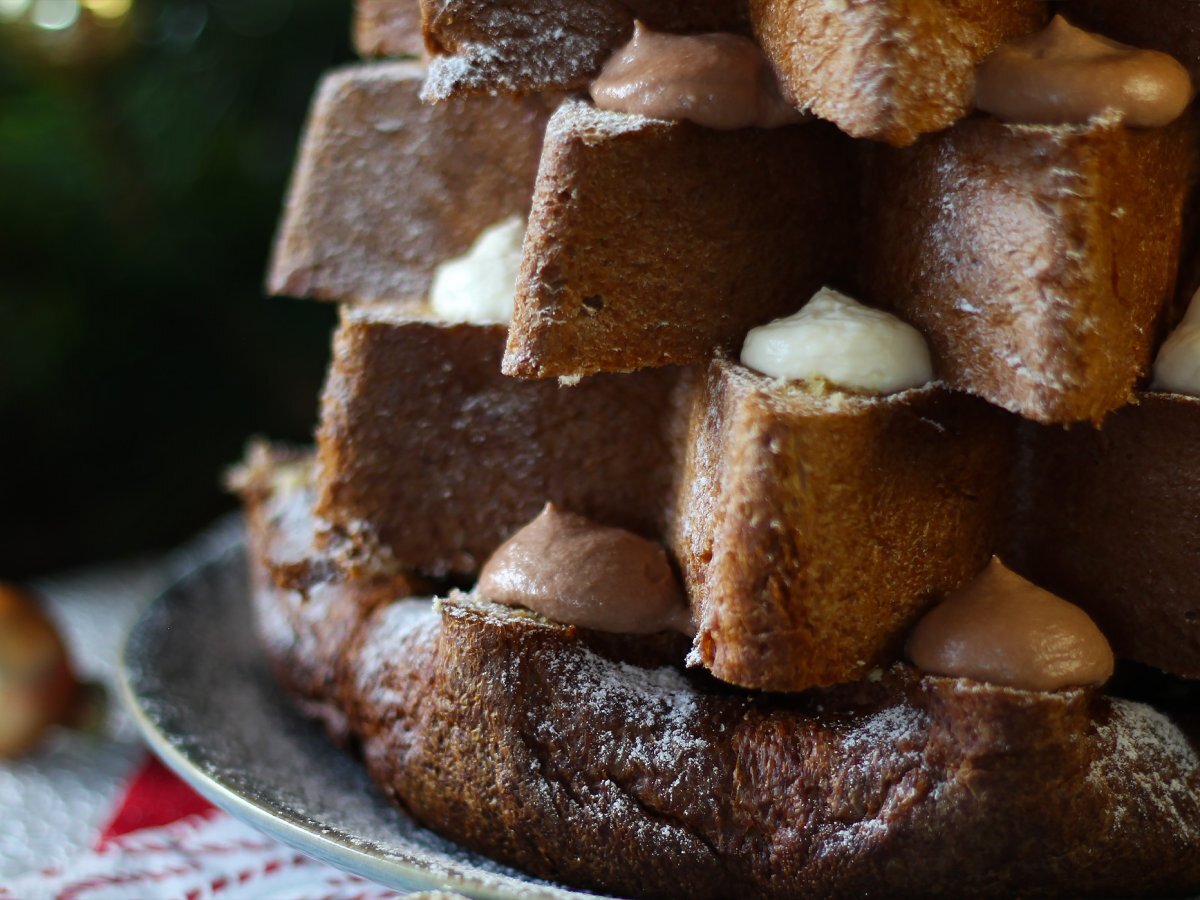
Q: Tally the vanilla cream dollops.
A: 3